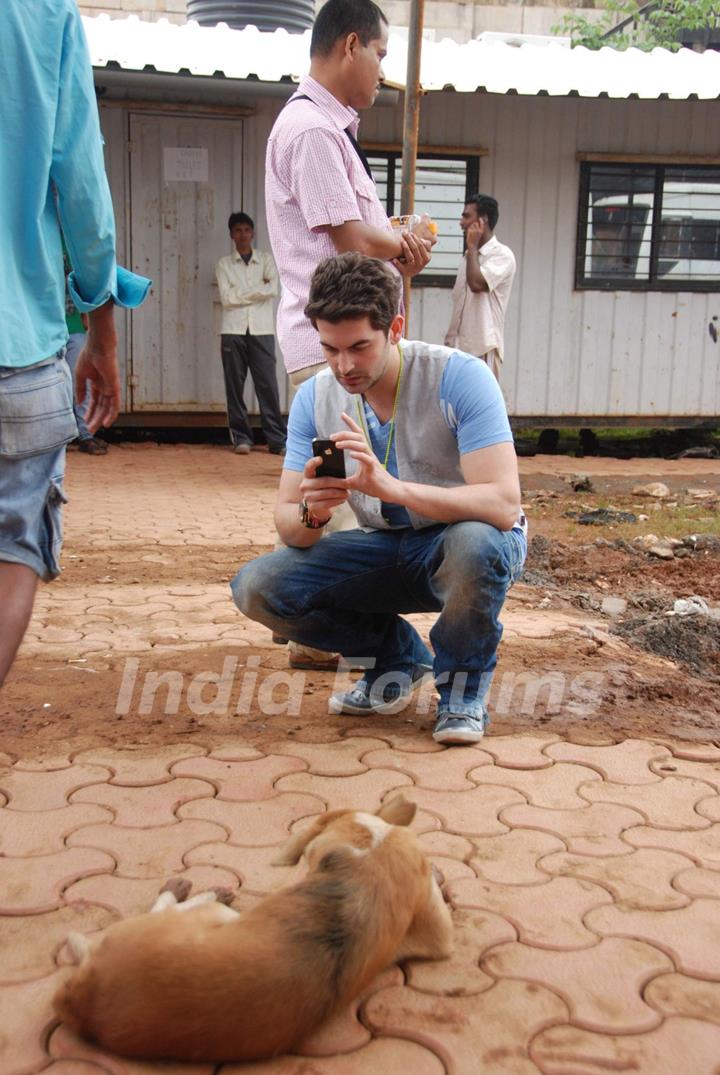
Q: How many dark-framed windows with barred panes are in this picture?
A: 2